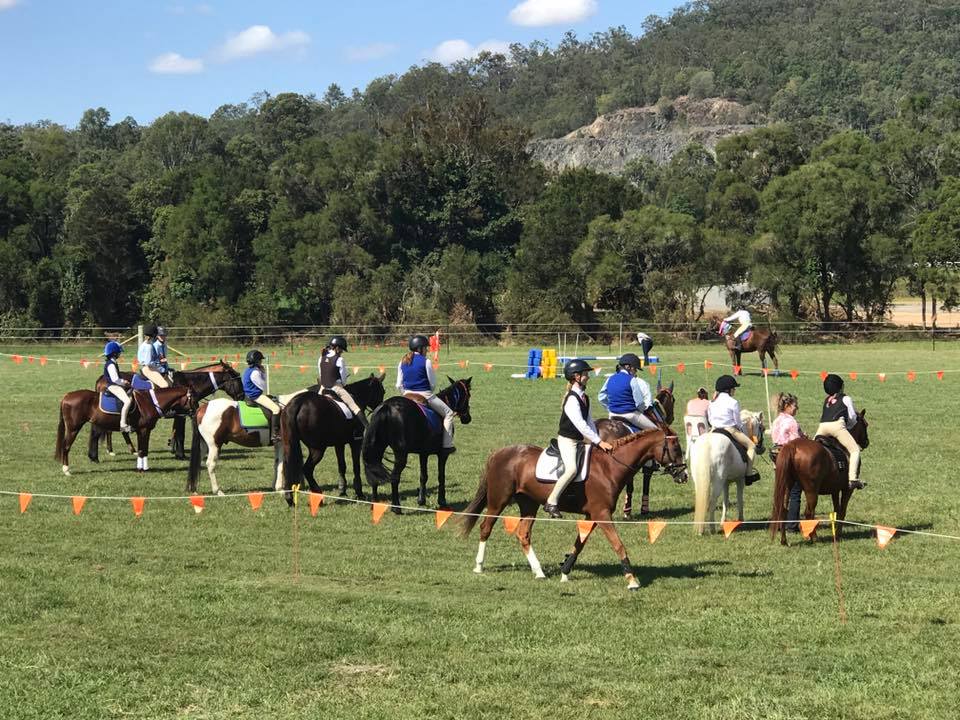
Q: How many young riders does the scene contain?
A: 11